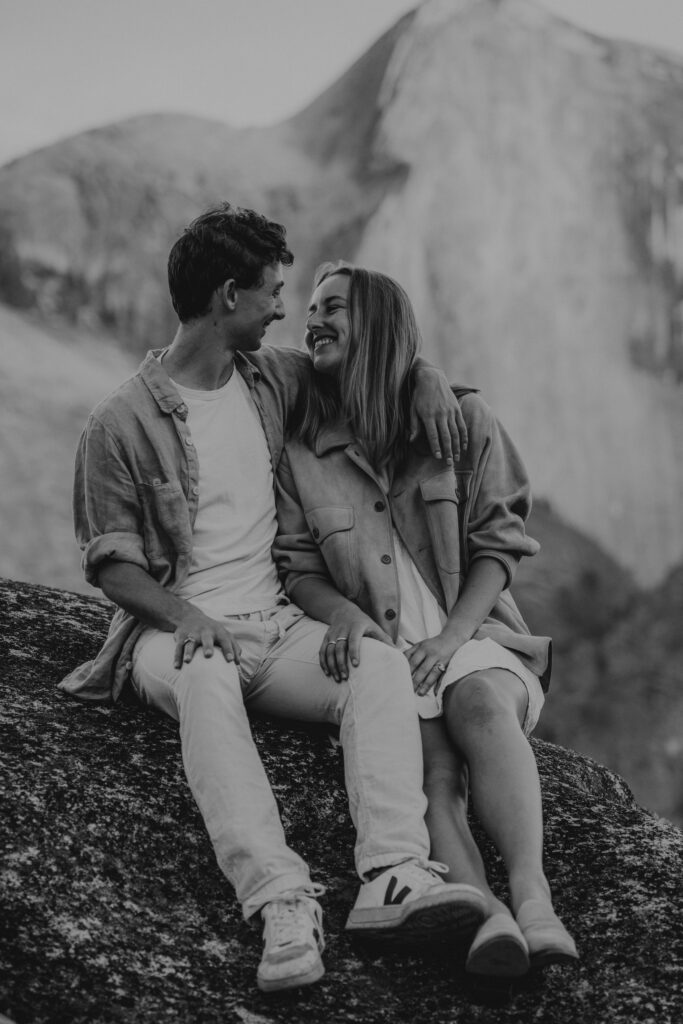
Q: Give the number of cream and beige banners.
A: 0